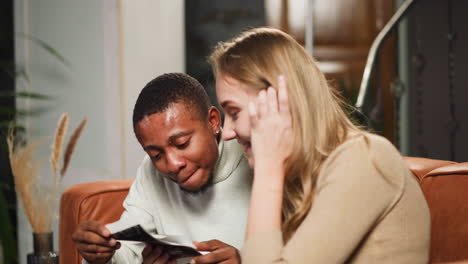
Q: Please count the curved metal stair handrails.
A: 1